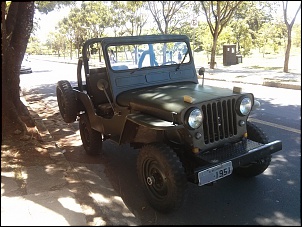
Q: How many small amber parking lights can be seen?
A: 2